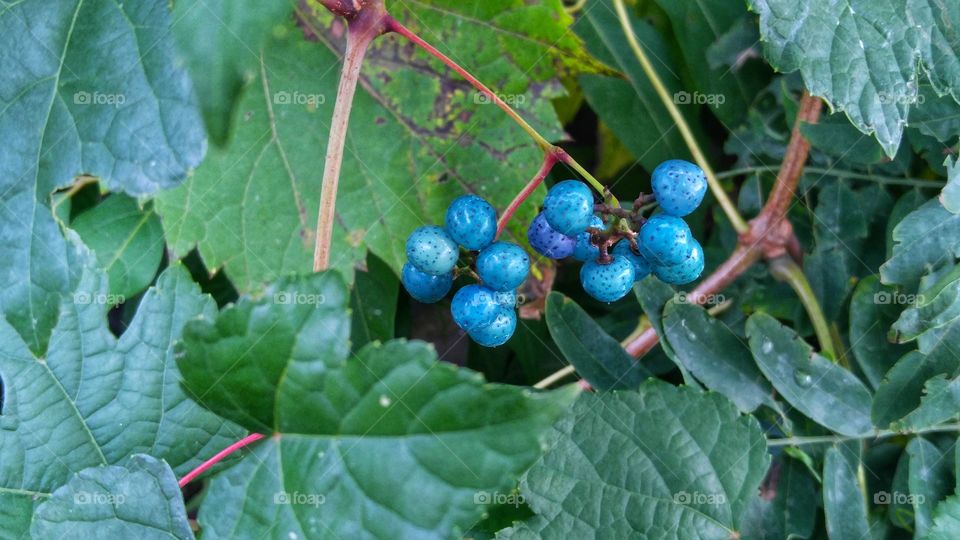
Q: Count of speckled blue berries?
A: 15